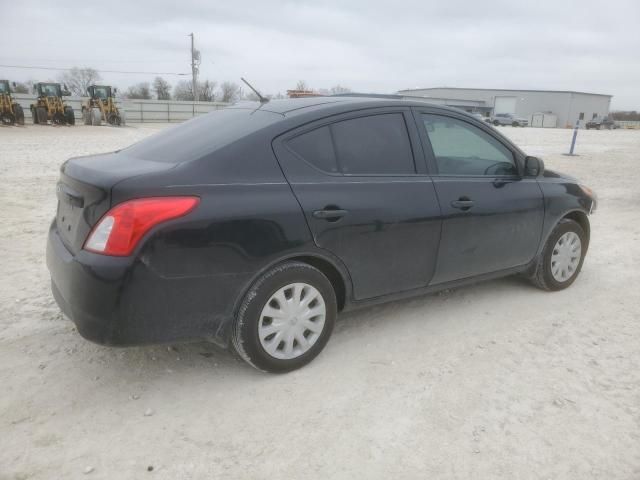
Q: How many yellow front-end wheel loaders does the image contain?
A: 3